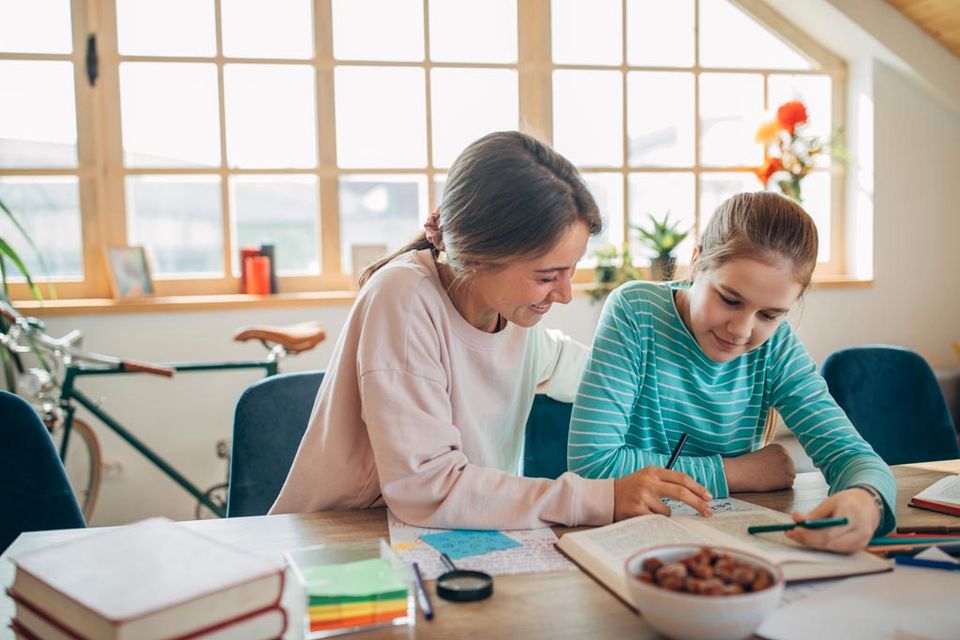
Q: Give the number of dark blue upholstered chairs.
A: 4